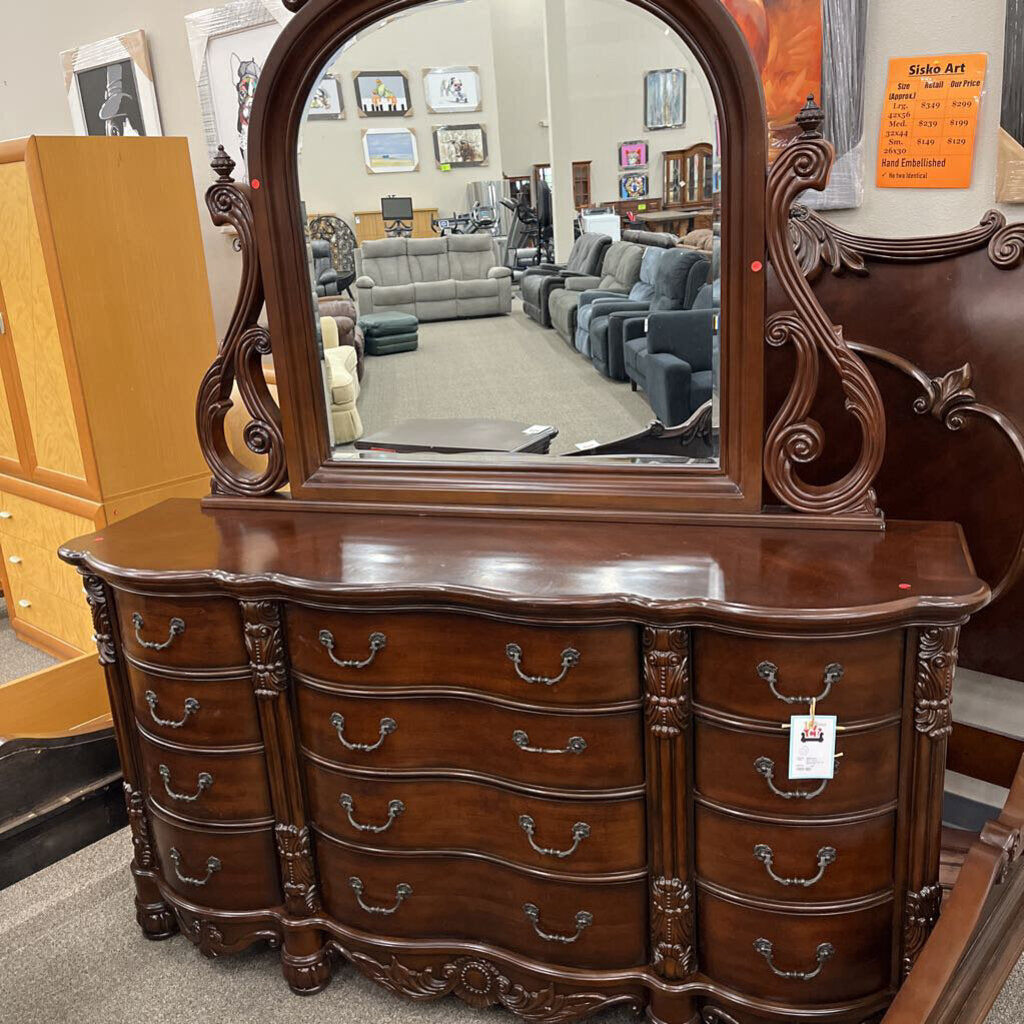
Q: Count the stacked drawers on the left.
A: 4